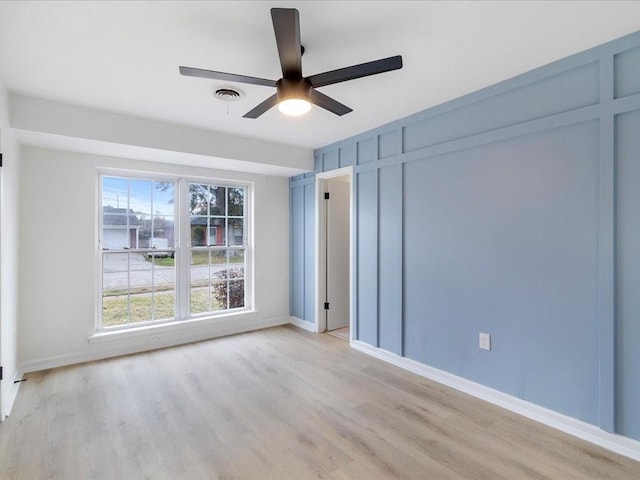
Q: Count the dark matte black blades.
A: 5